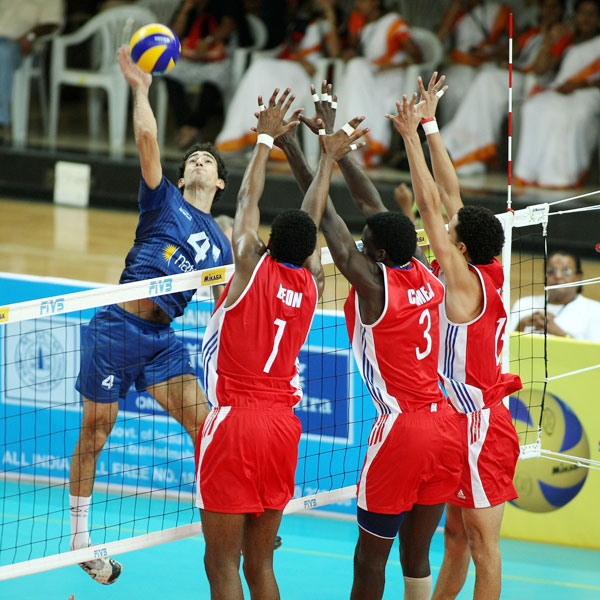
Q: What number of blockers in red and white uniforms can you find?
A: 3